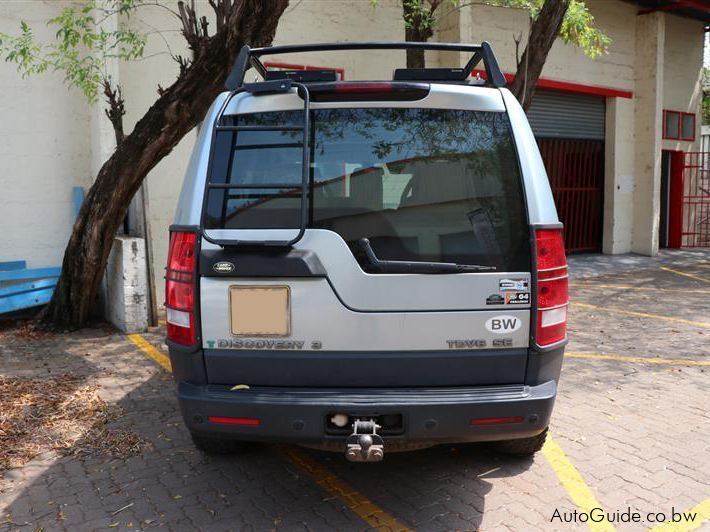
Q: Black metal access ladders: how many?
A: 1